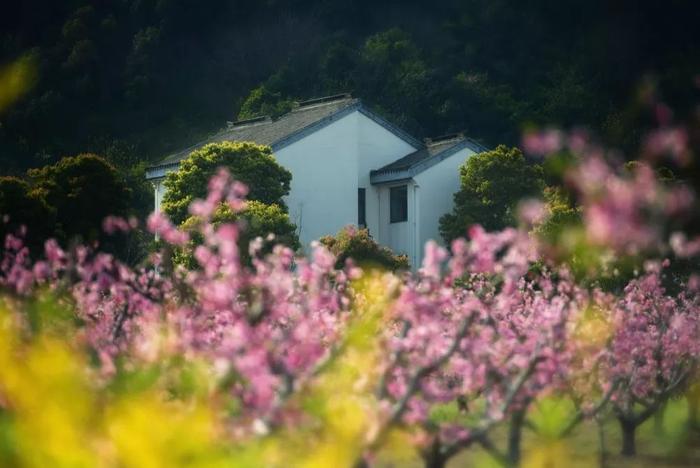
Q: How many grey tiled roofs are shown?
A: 2